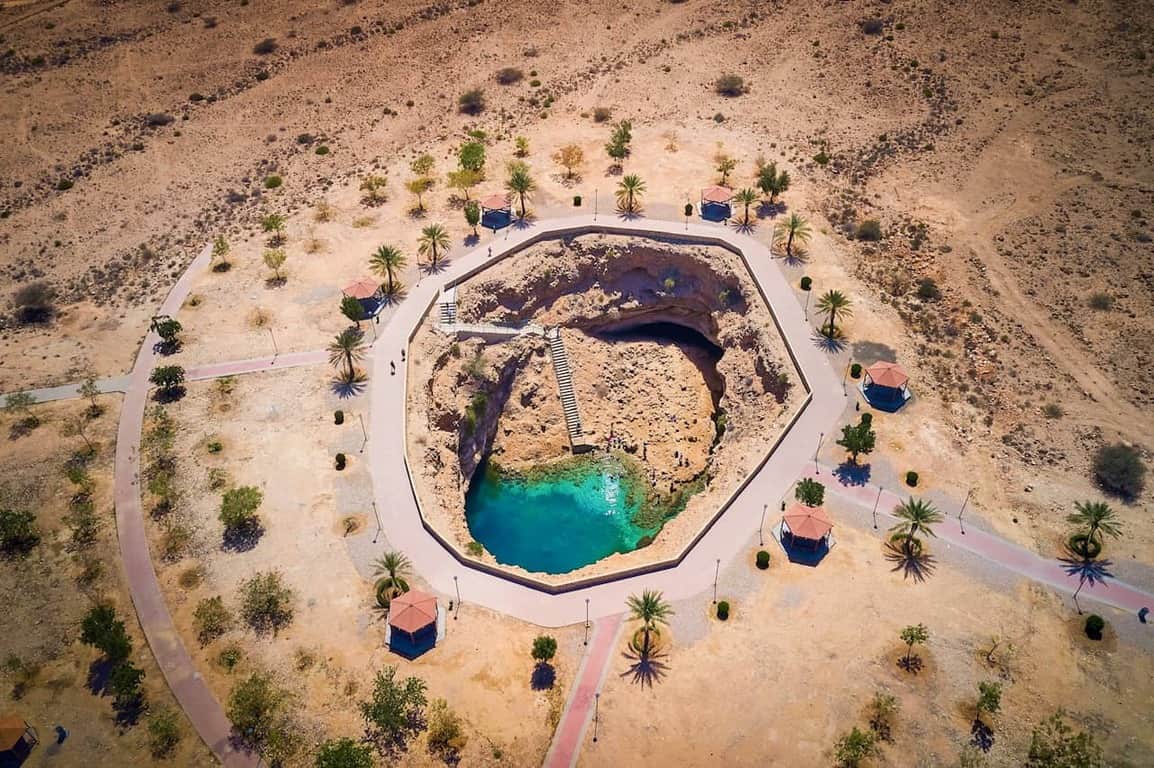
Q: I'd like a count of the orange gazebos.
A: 7